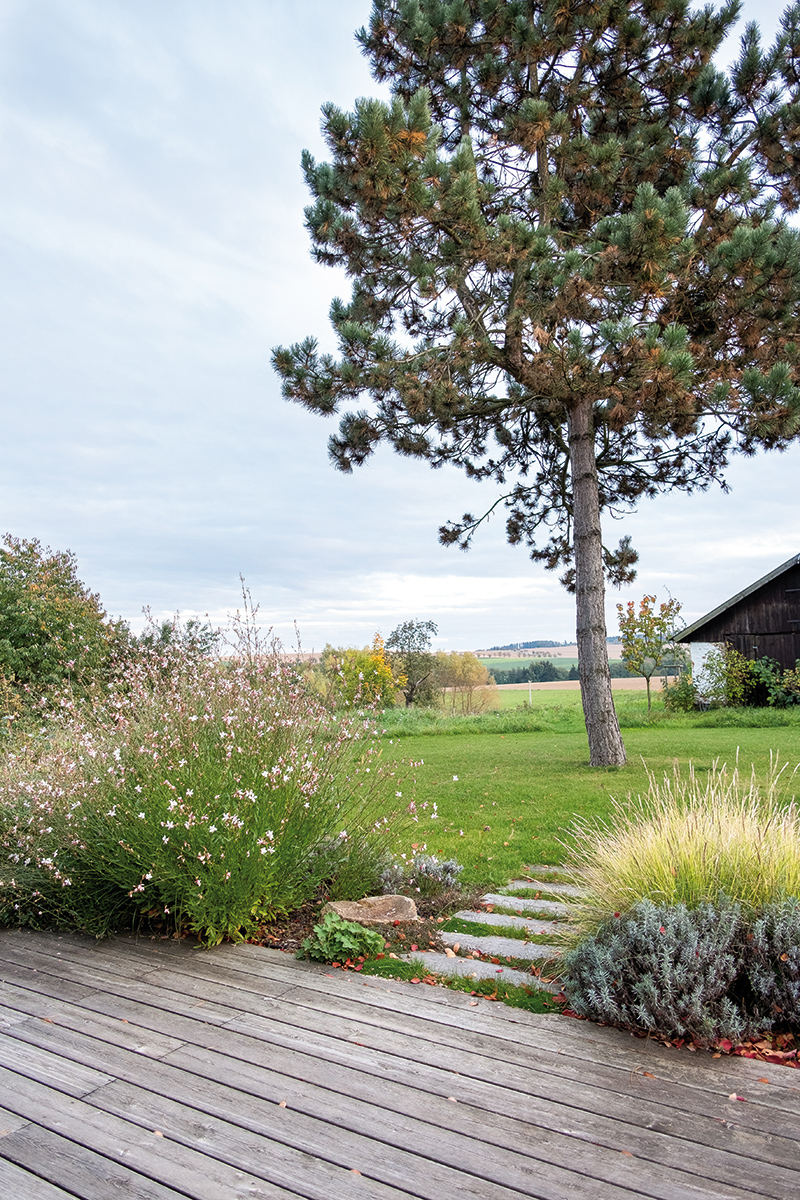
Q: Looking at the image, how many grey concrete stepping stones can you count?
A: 6